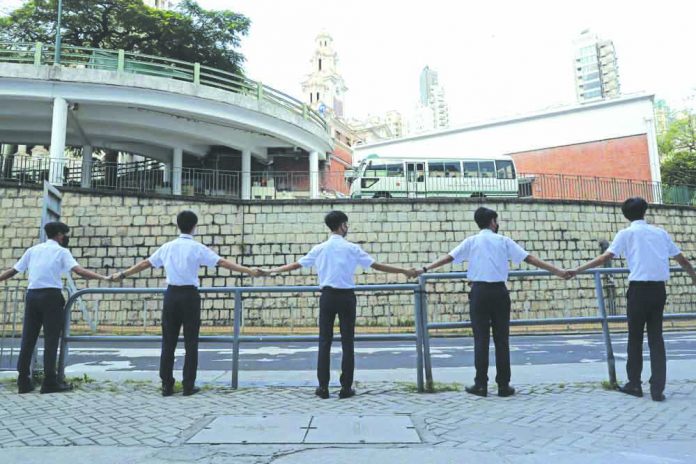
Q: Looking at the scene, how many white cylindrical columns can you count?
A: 5